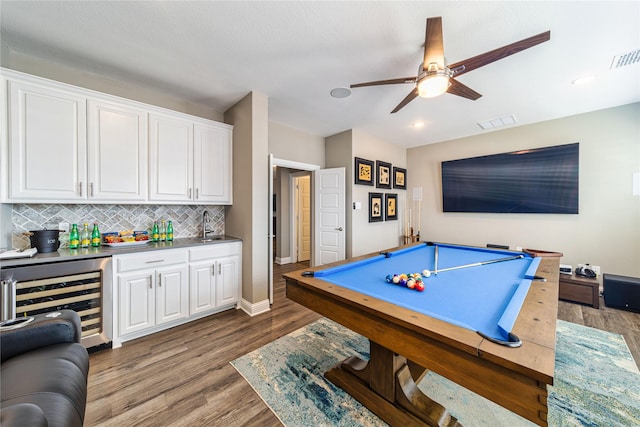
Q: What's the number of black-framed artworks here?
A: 5